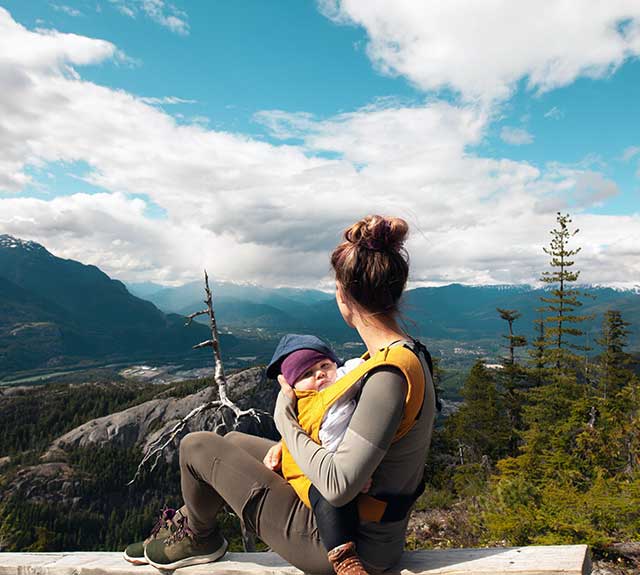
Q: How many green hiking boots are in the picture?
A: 2